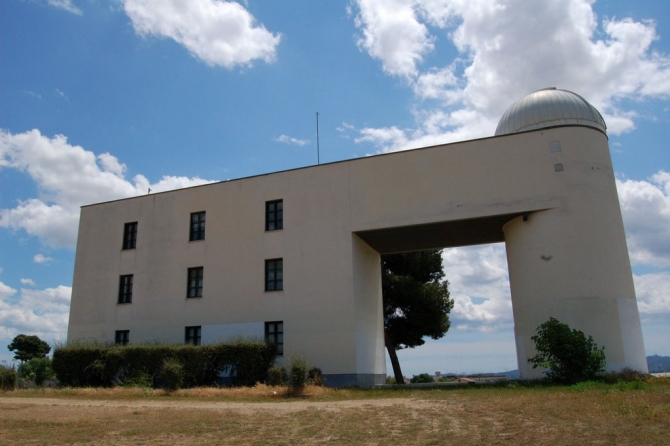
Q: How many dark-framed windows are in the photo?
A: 9